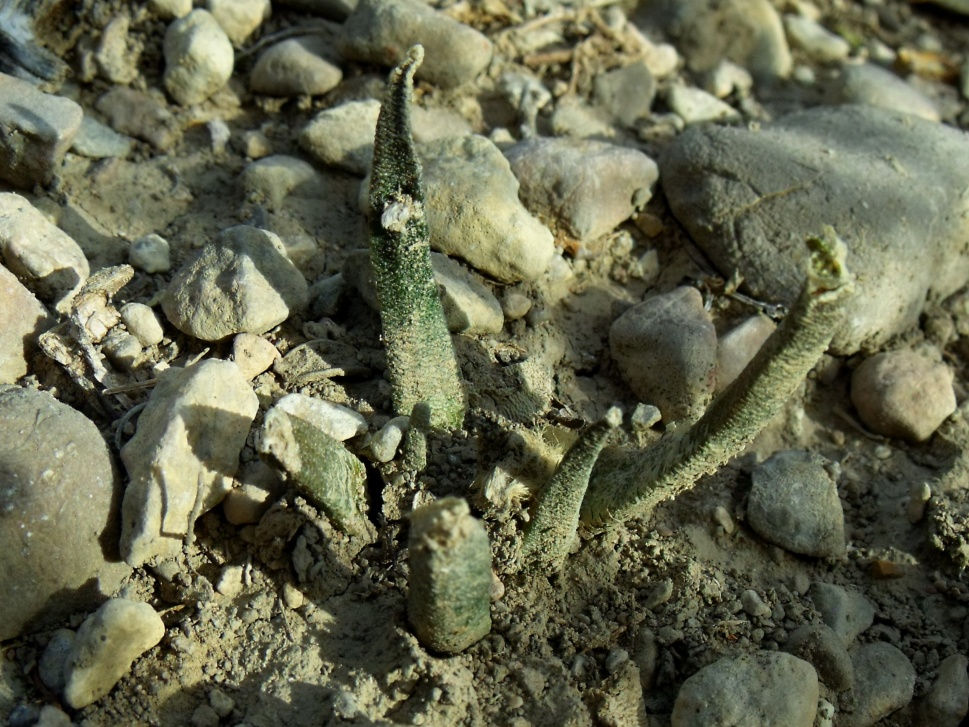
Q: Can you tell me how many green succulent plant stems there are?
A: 6